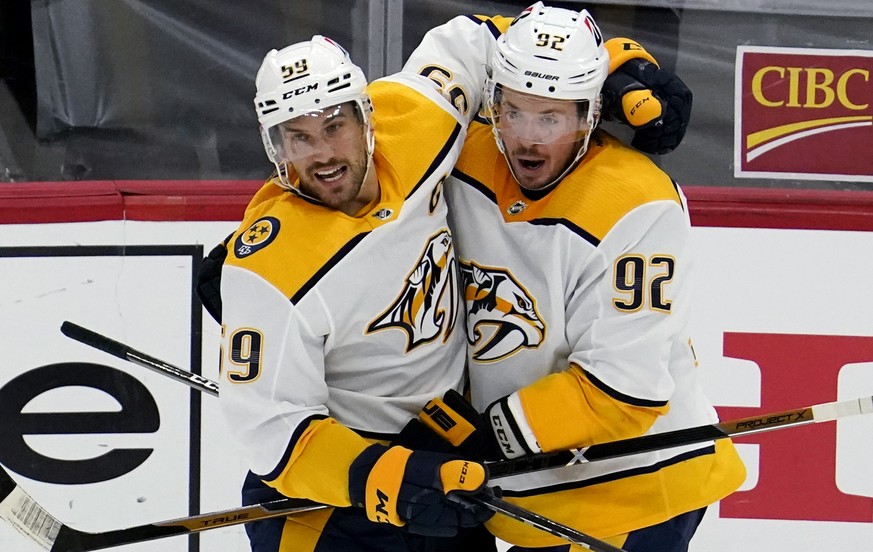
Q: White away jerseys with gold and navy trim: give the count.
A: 2